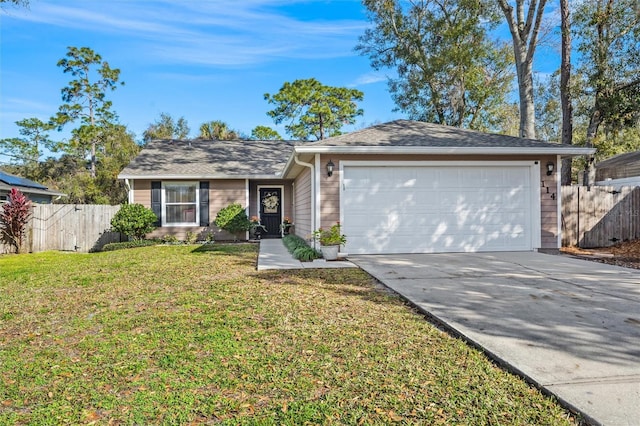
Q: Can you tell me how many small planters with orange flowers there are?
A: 2